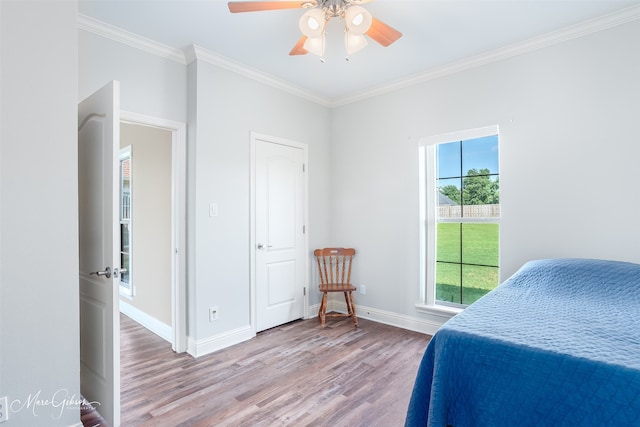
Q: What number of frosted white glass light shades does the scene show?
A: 4